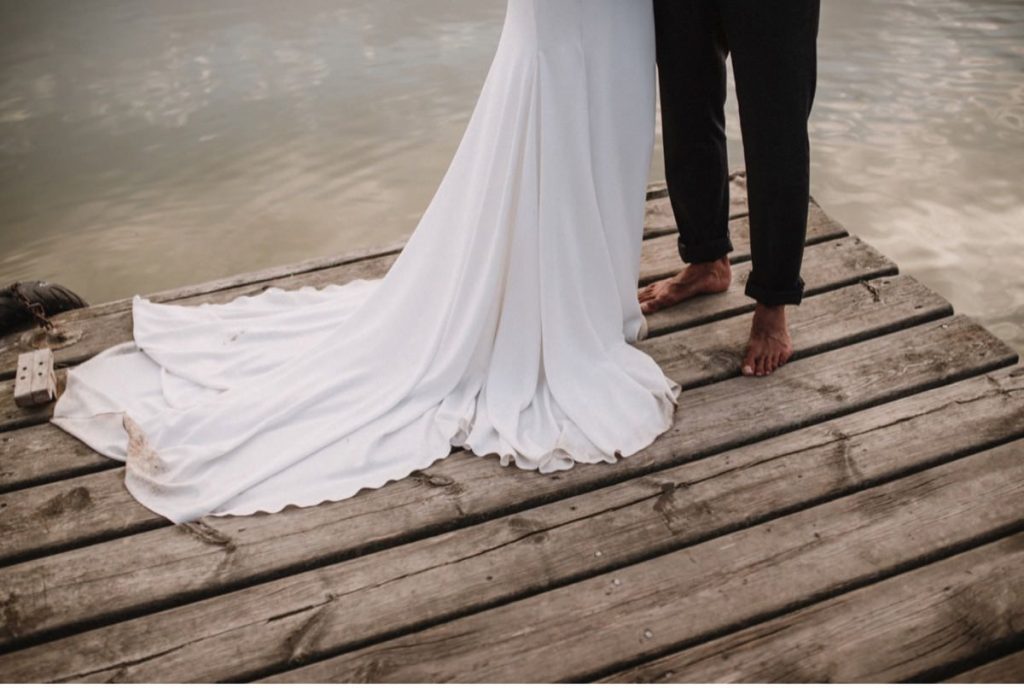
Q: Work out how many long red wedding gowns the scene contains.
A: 0